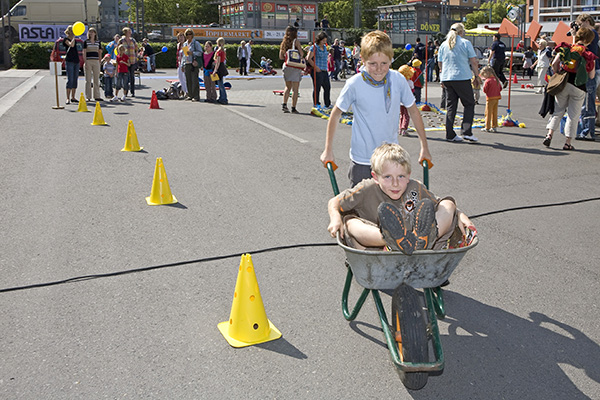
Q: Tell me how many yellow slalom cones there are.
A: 5